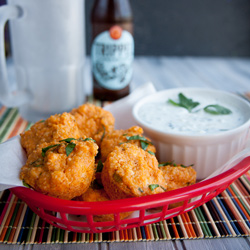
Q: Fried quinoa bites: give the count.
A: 7